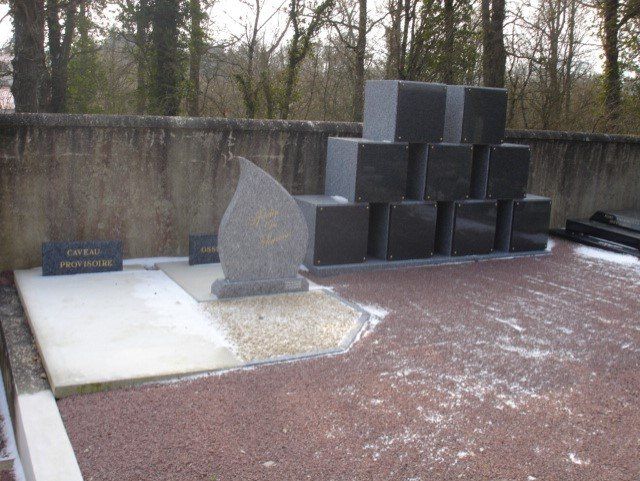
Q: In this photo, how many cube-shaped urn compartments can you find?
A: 9